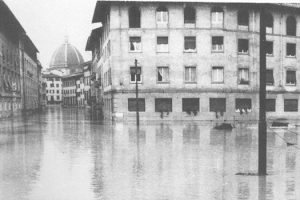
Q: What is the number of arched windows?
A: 7